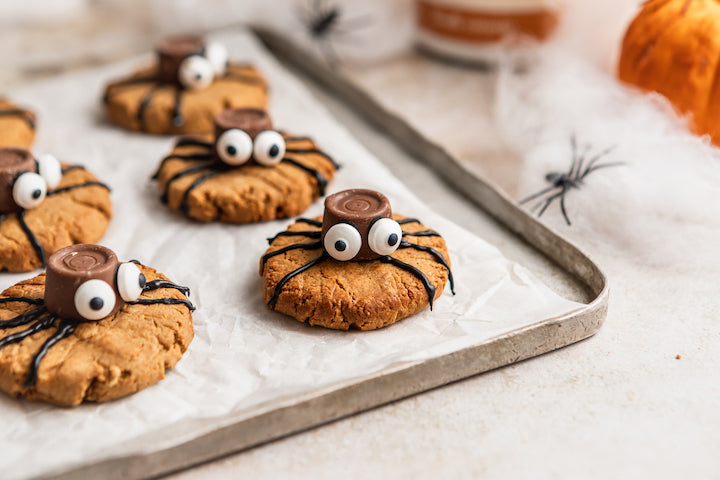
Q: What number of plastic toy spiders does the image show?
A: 2